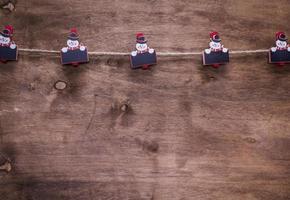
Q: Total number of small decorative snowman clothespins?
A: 5